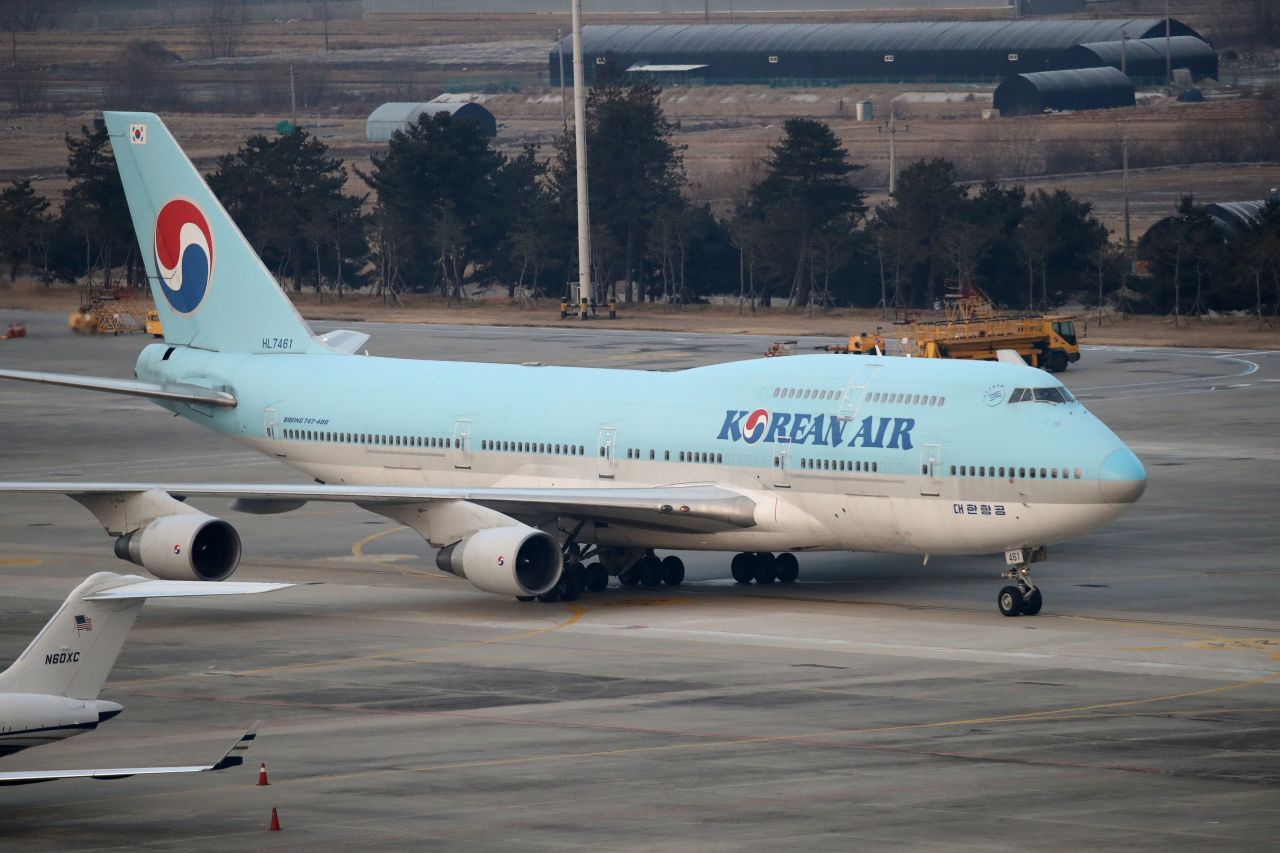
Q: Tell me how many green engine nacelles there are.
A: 0